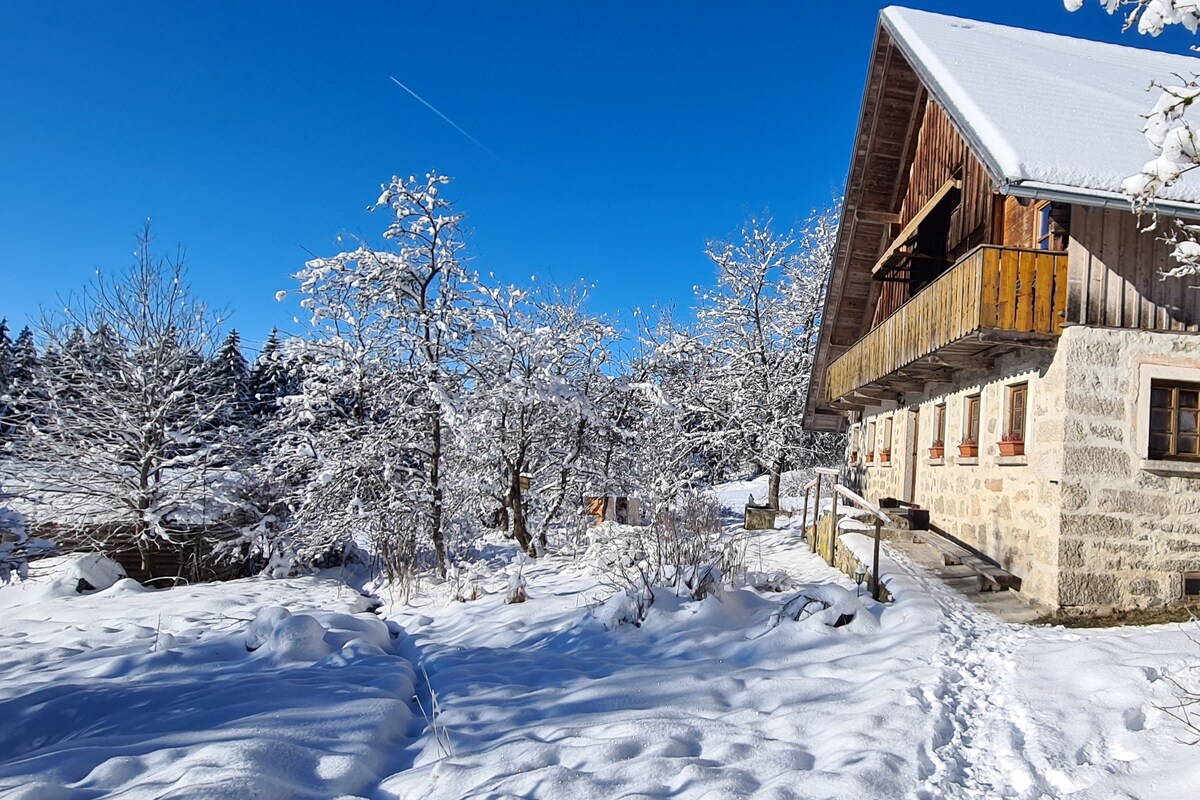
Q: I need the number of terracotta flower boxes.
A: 6